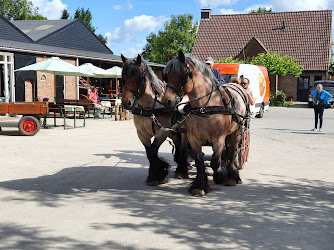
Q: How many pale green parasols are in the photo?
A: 3